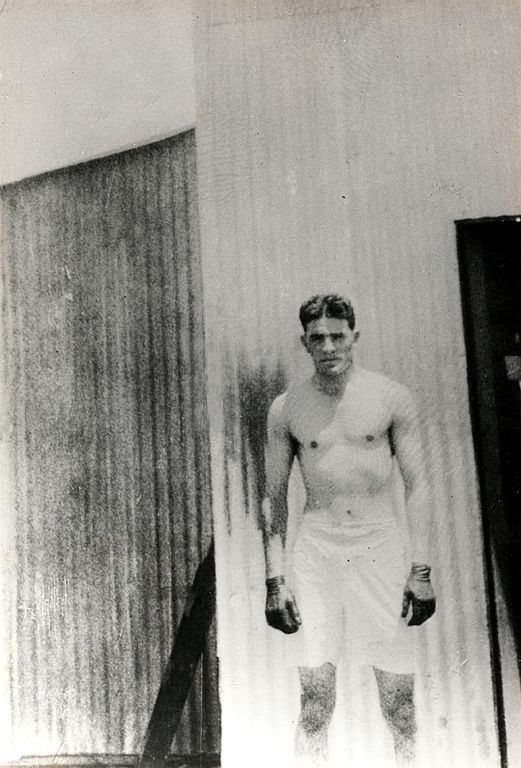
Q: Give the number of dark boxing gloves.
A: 2